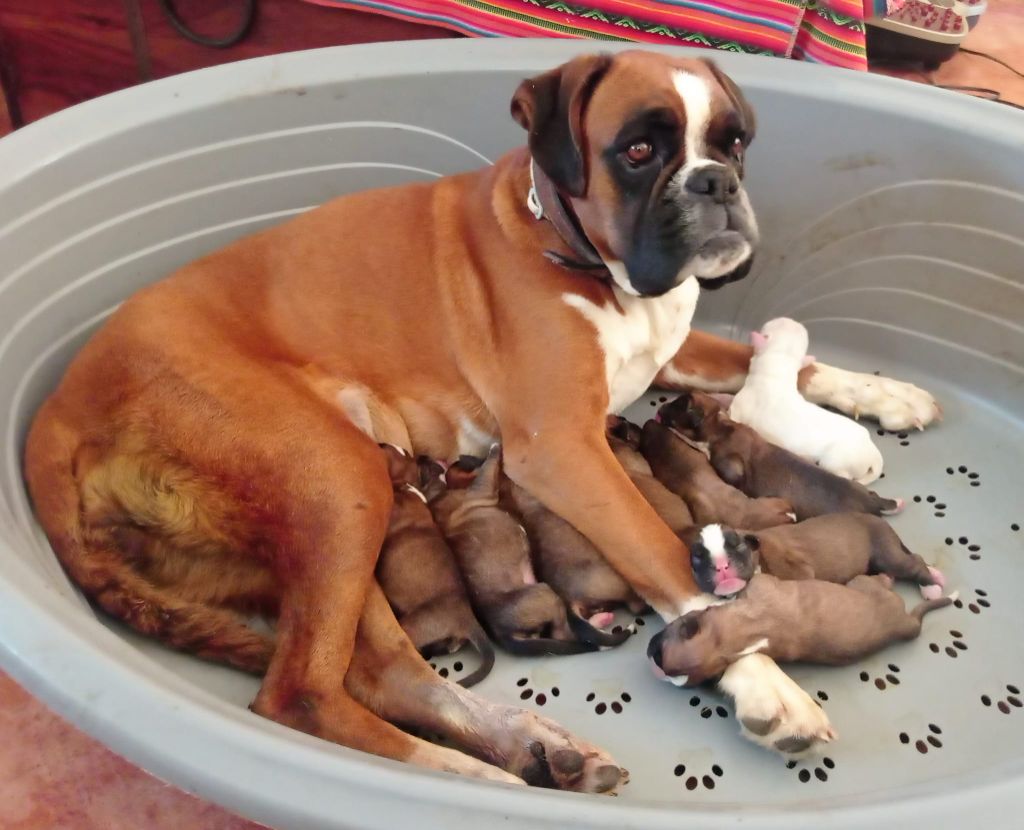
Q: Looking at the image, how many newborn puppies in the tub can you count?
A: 9